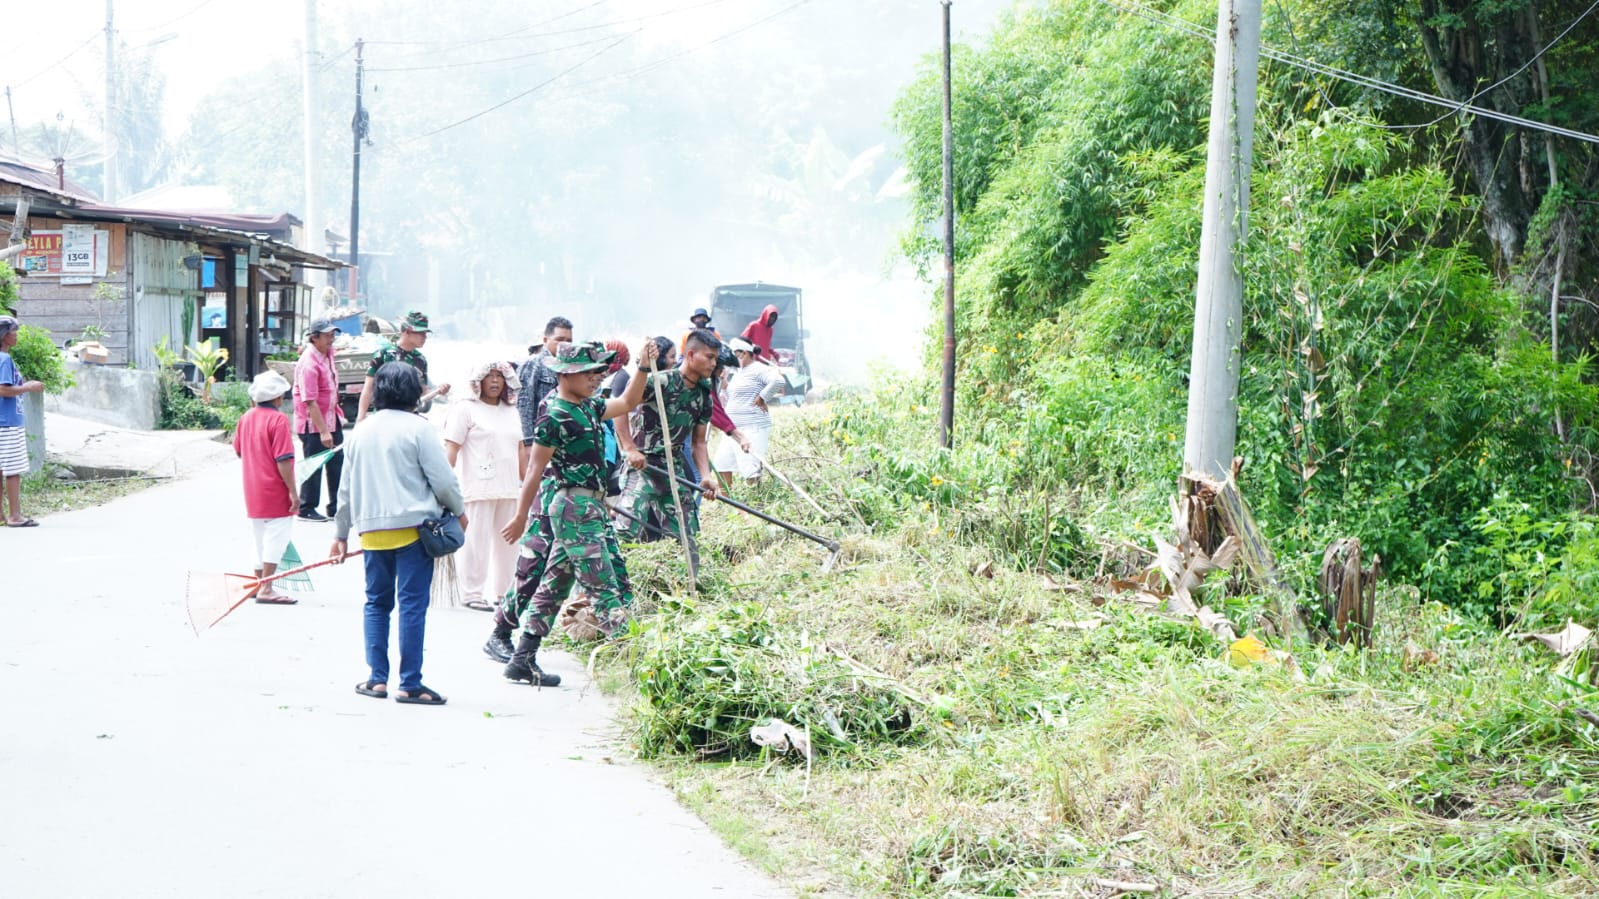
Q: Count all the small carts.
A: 1